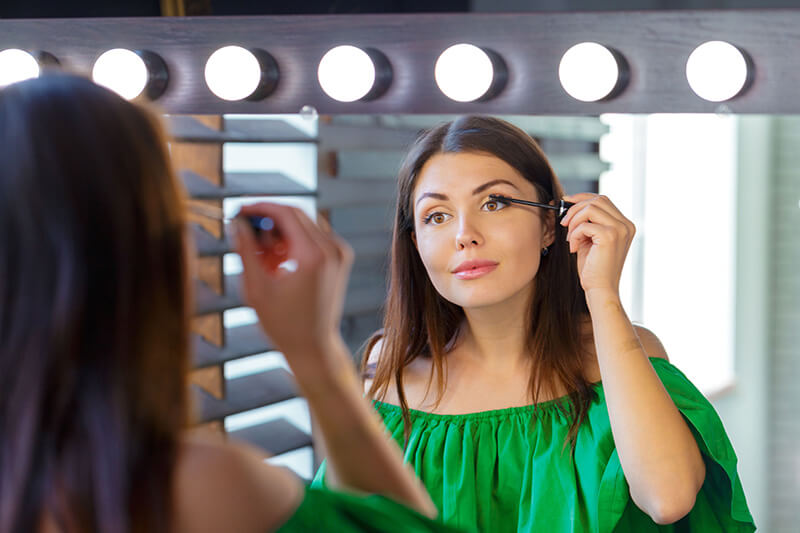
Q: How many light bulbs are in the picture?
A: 7